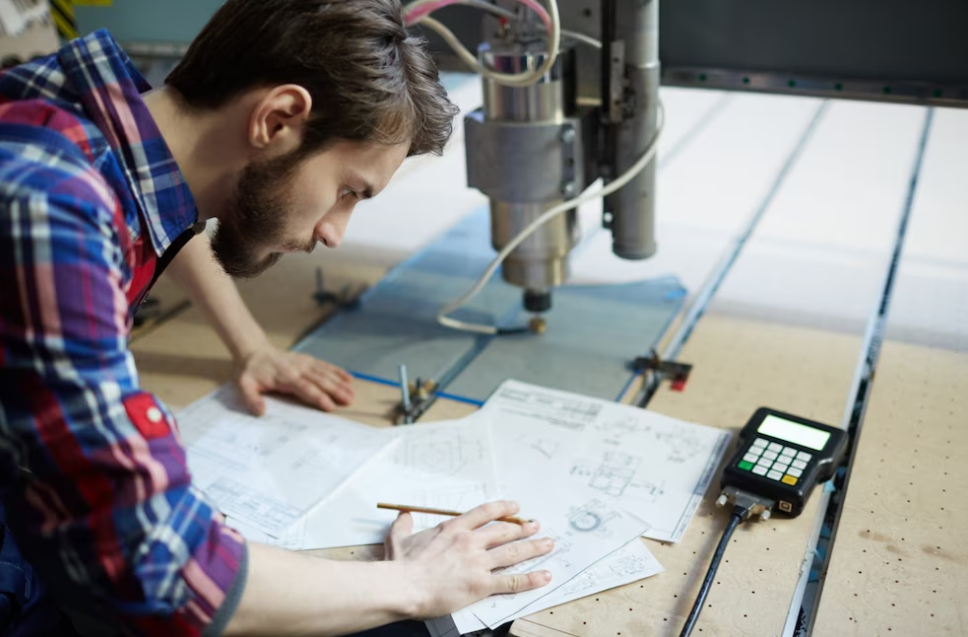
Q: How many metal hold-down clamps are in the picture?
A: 3